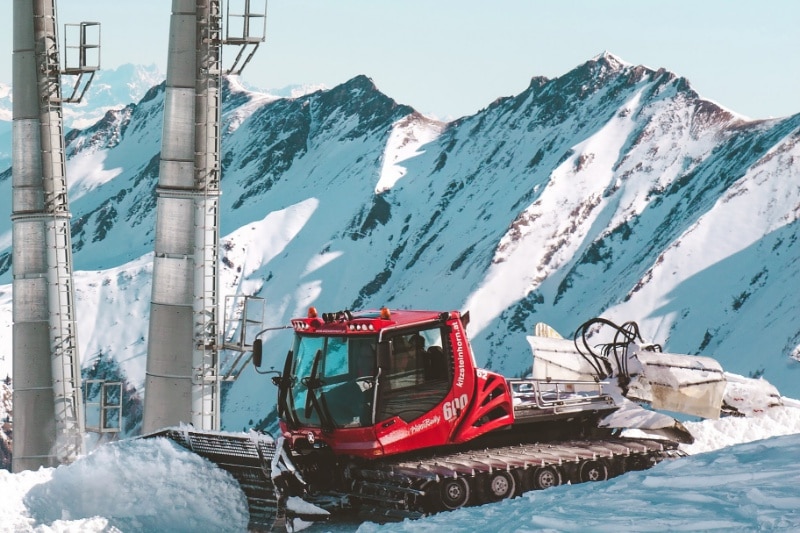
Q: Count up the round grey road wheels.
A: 4